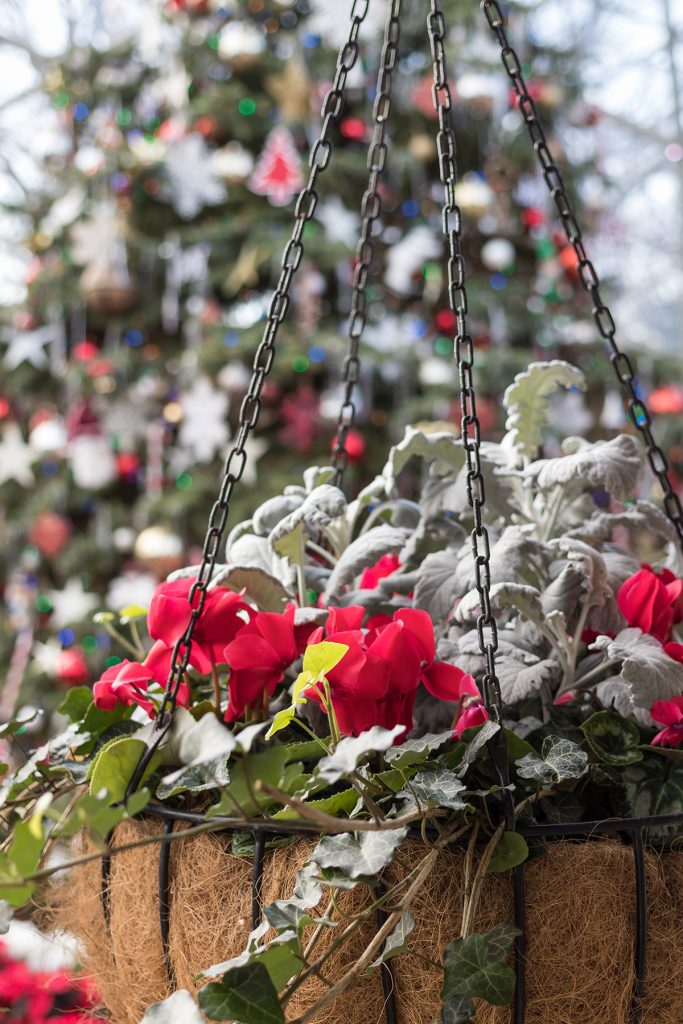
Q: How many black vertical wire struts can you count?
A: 6